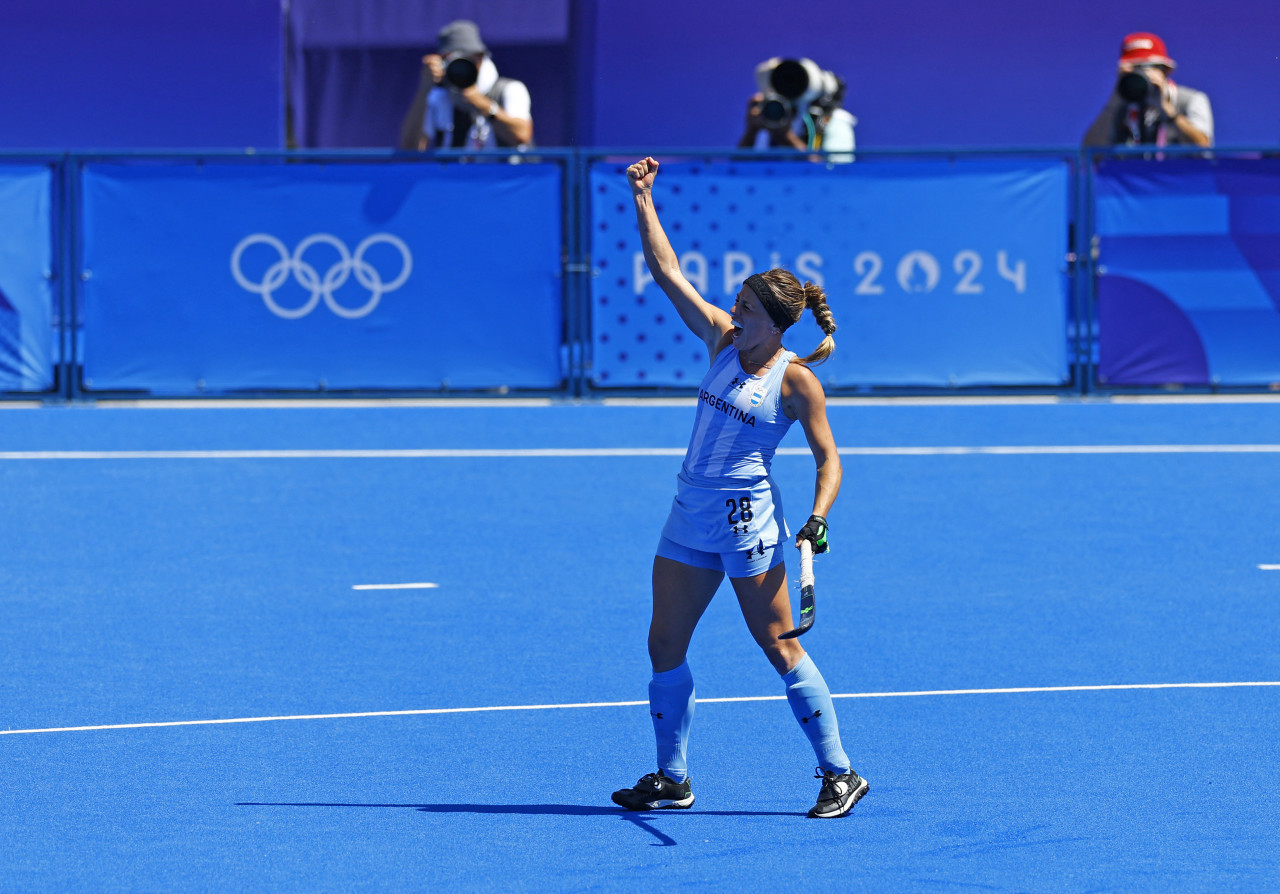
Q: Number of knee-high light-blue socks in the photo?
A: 2